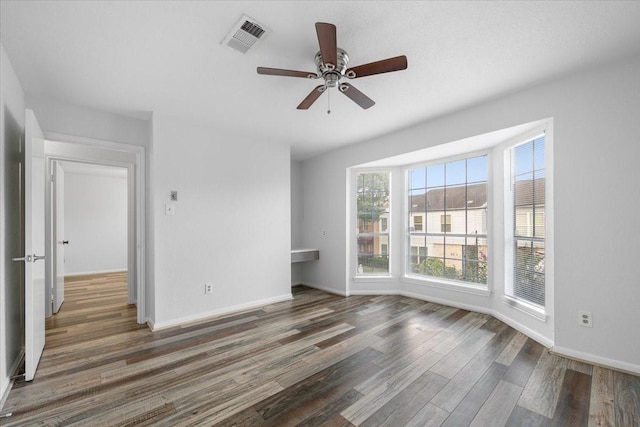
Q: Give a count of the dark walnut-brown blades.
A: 5